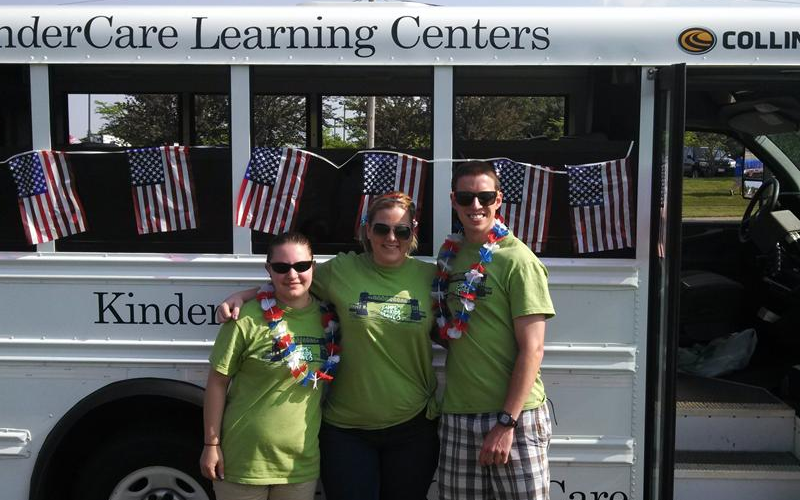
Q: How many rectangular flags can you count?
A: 6